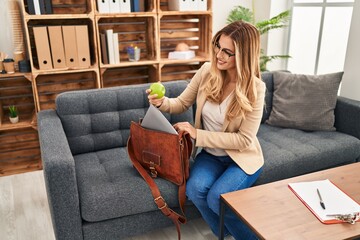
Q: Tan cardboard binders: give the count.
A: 4